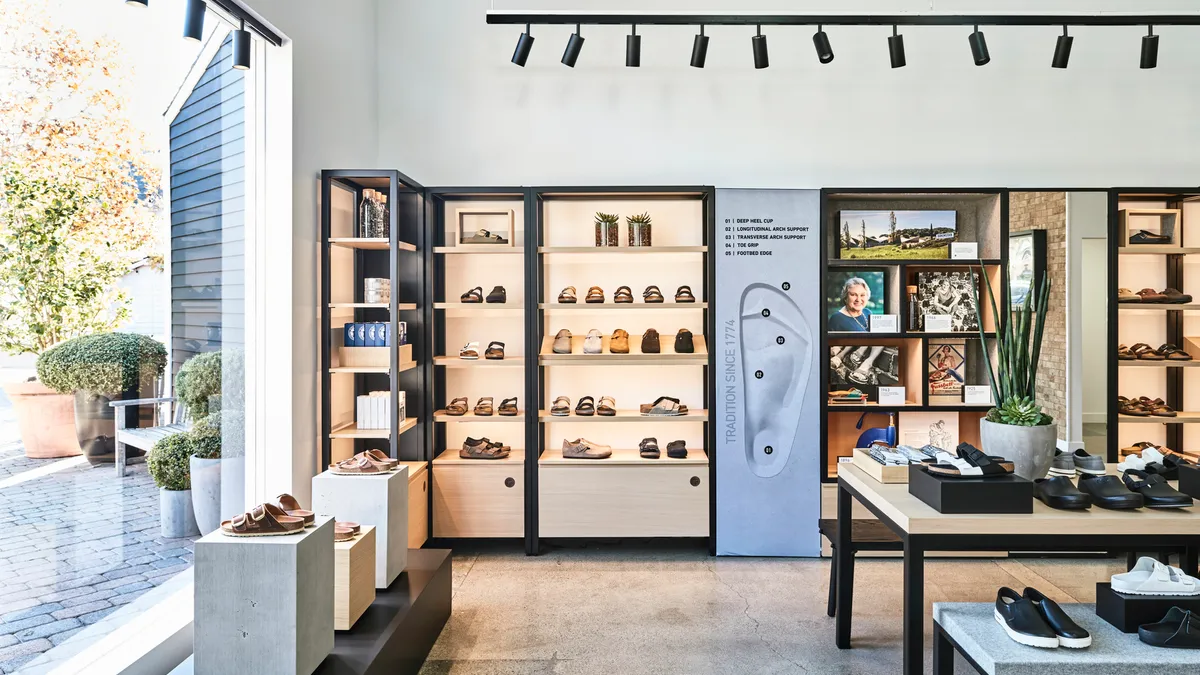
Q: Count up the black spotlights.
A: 13